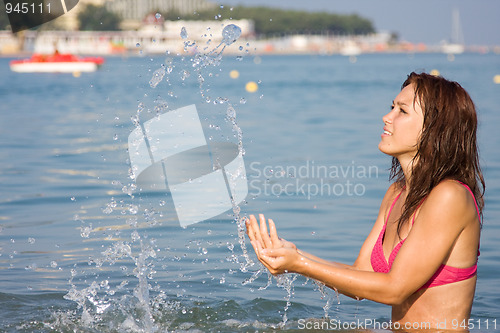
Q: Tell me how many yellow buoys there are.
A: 5